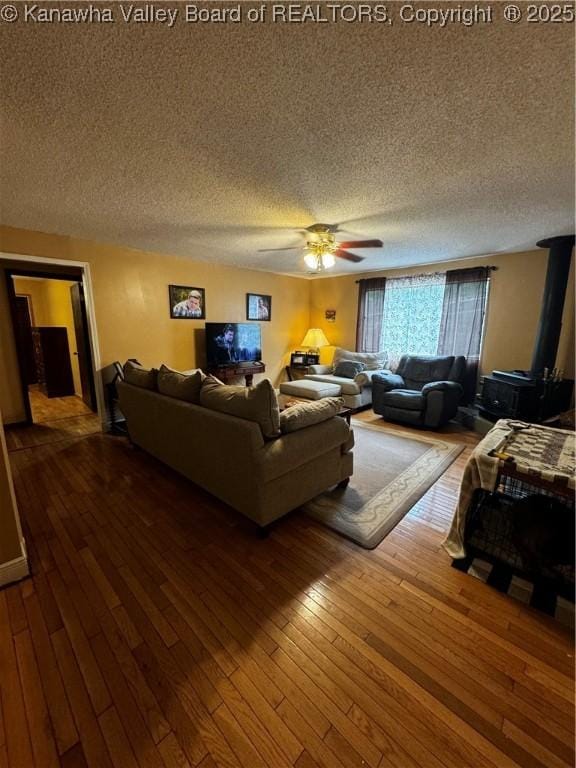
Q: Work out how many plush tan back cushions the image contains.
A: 3